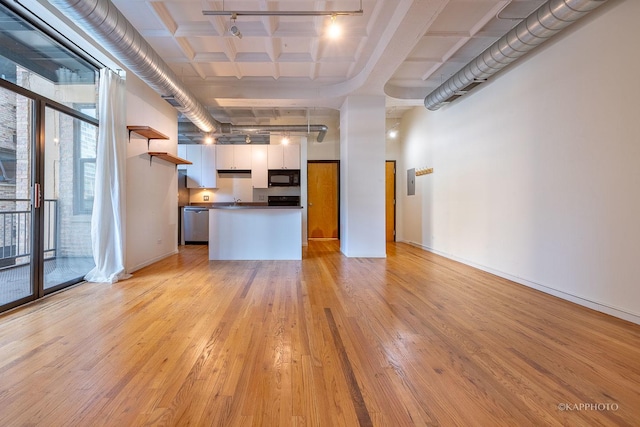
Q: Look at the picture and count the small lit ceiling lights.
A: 4